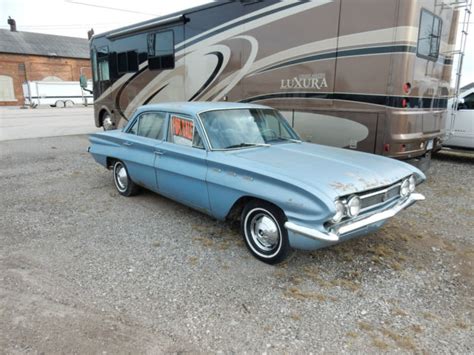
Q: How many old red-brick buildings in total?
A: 1